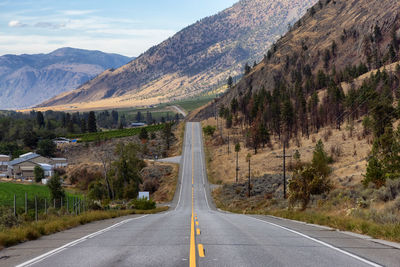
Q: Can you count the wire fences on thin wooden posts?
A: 1